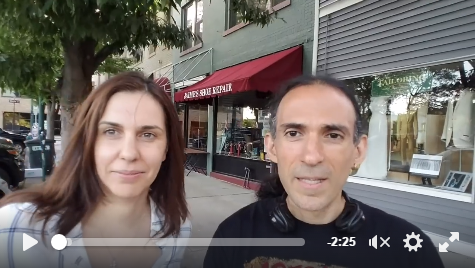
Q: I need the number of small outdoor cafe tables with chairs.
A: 1